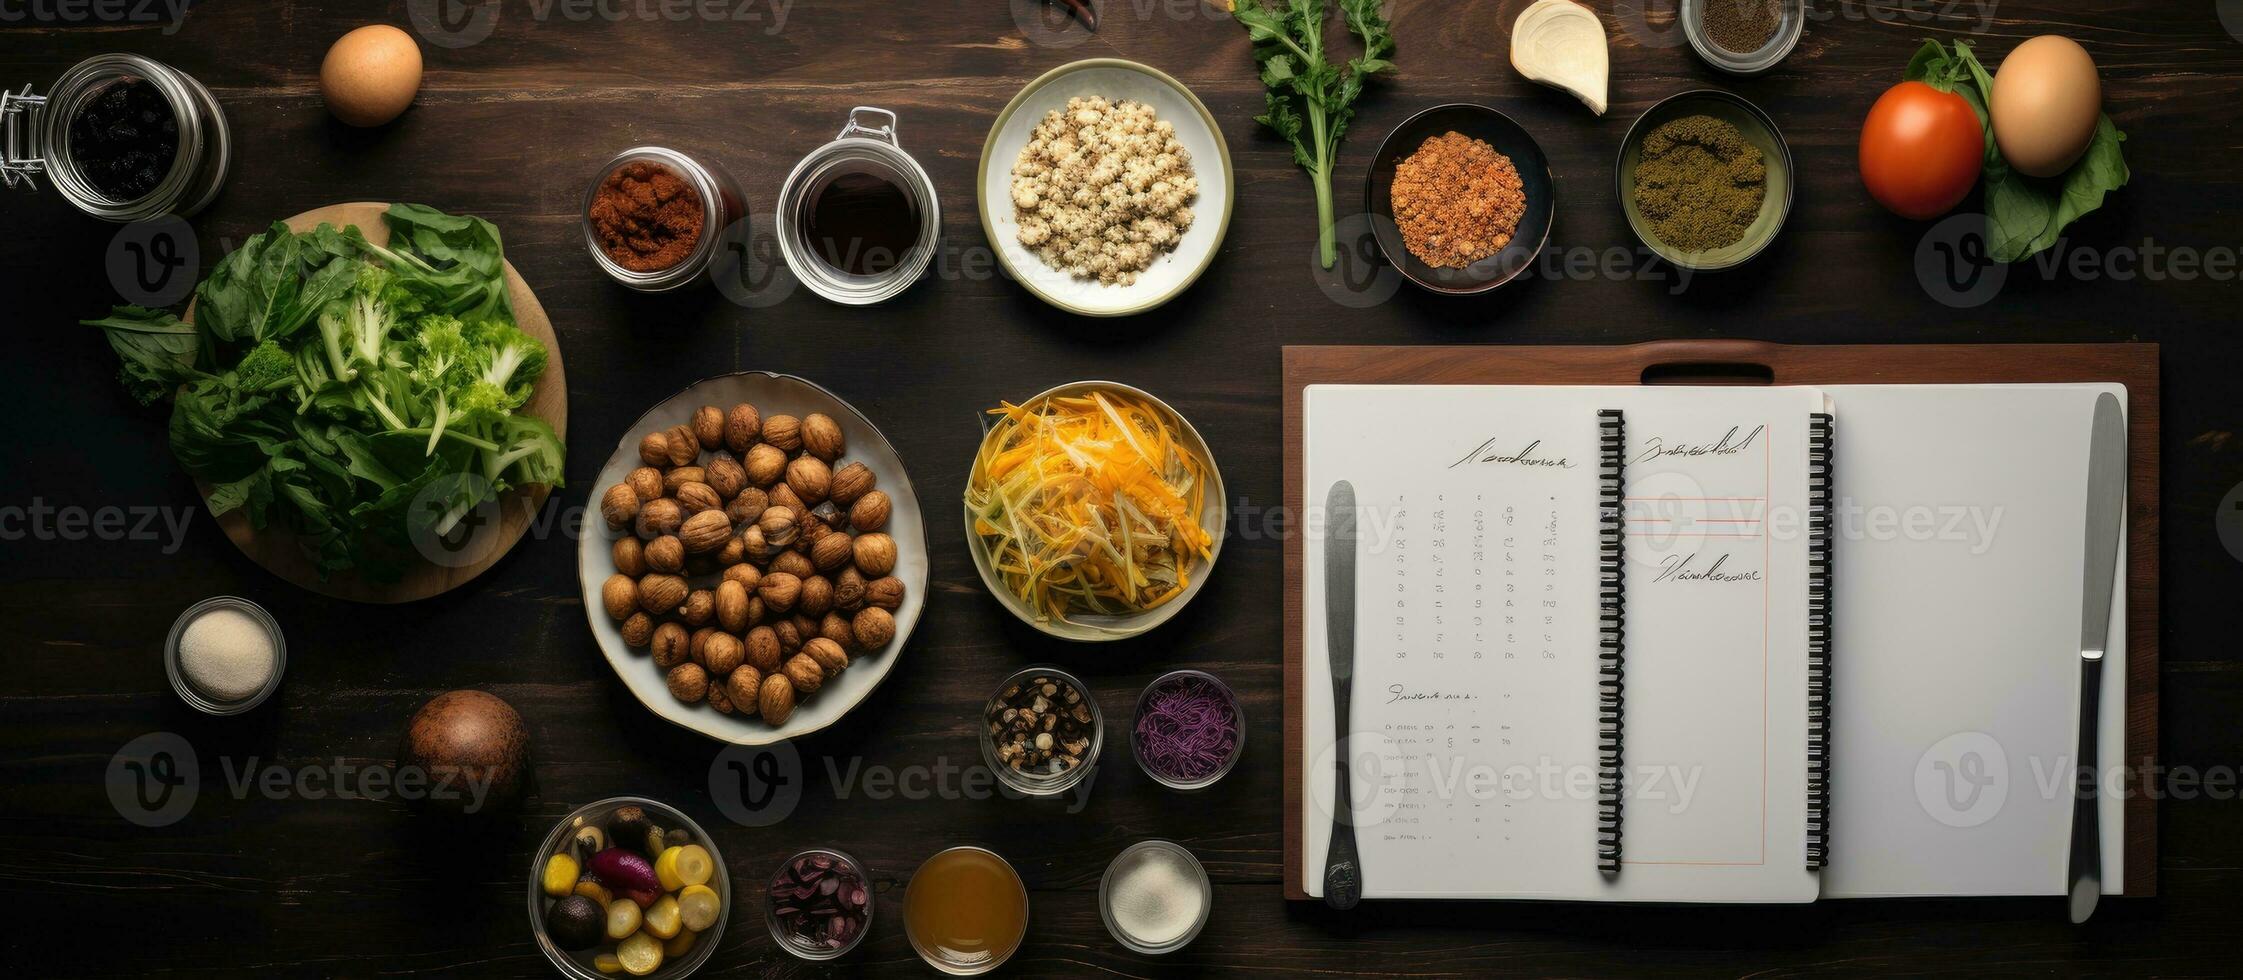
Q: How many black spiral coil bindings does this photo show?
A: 2